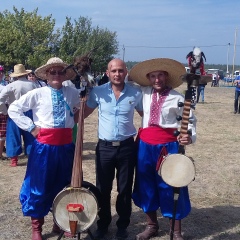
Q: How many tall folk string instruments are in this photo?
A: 2